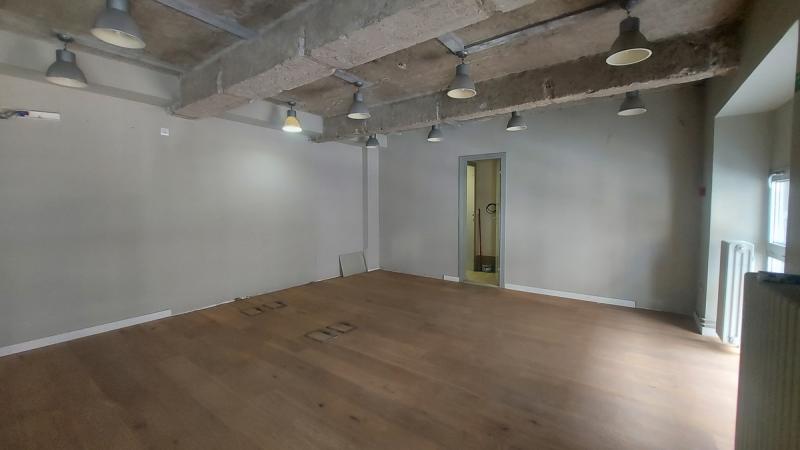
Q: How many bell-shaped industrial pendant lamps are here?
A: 10